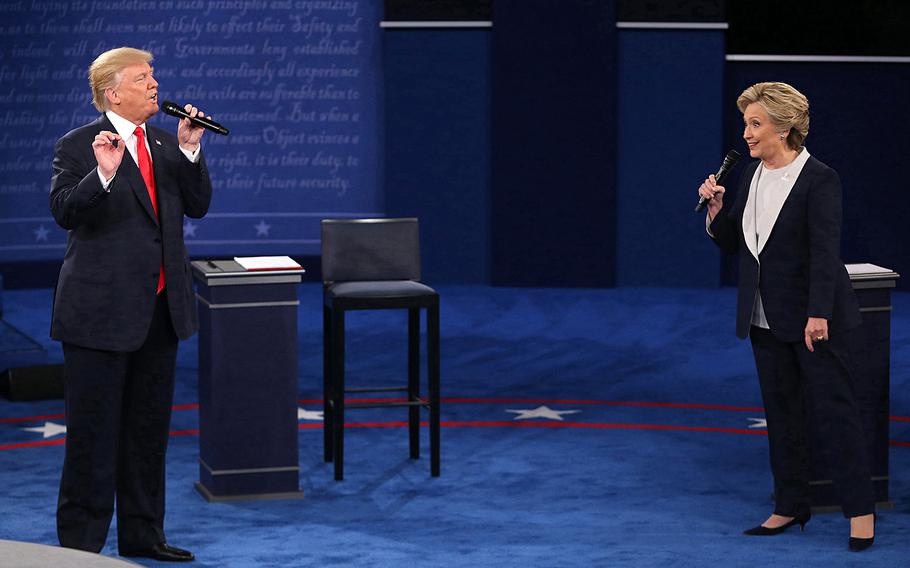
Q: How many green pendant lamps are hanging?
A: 0